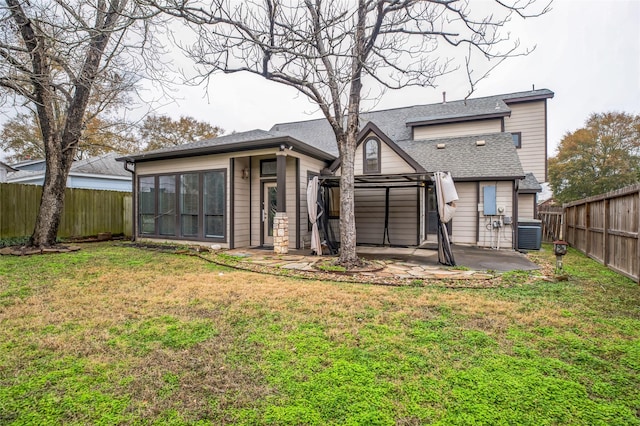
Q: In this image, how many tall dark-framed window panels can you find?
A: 4